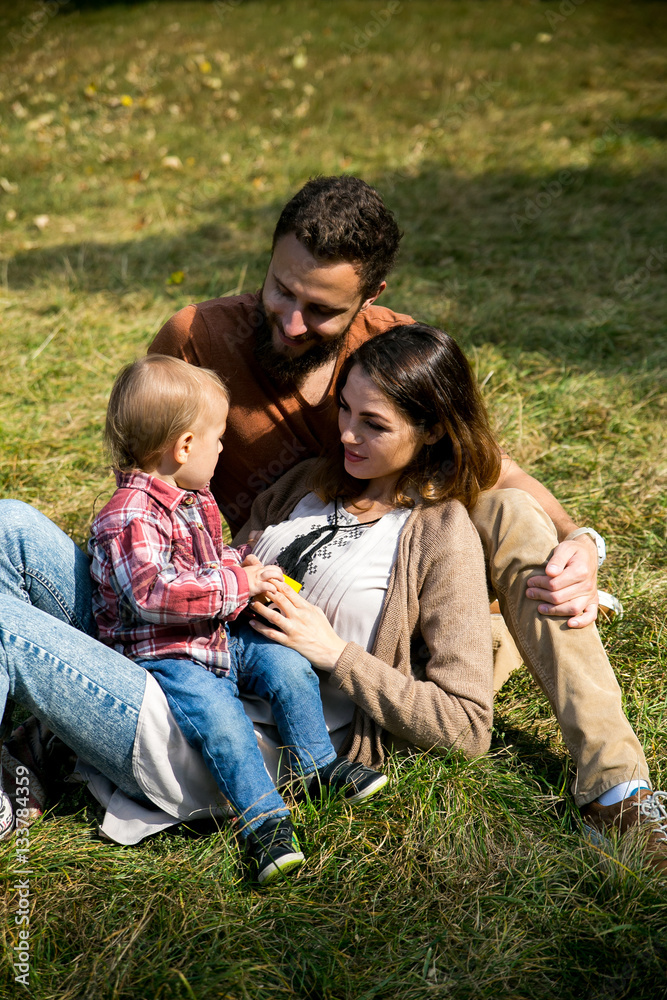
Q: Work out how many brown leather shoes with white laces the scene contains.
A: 1